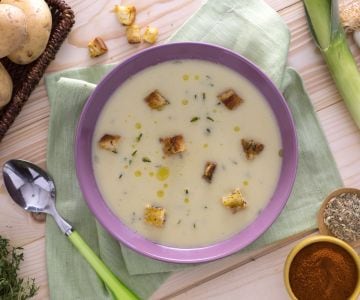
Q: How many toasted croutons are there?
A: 12